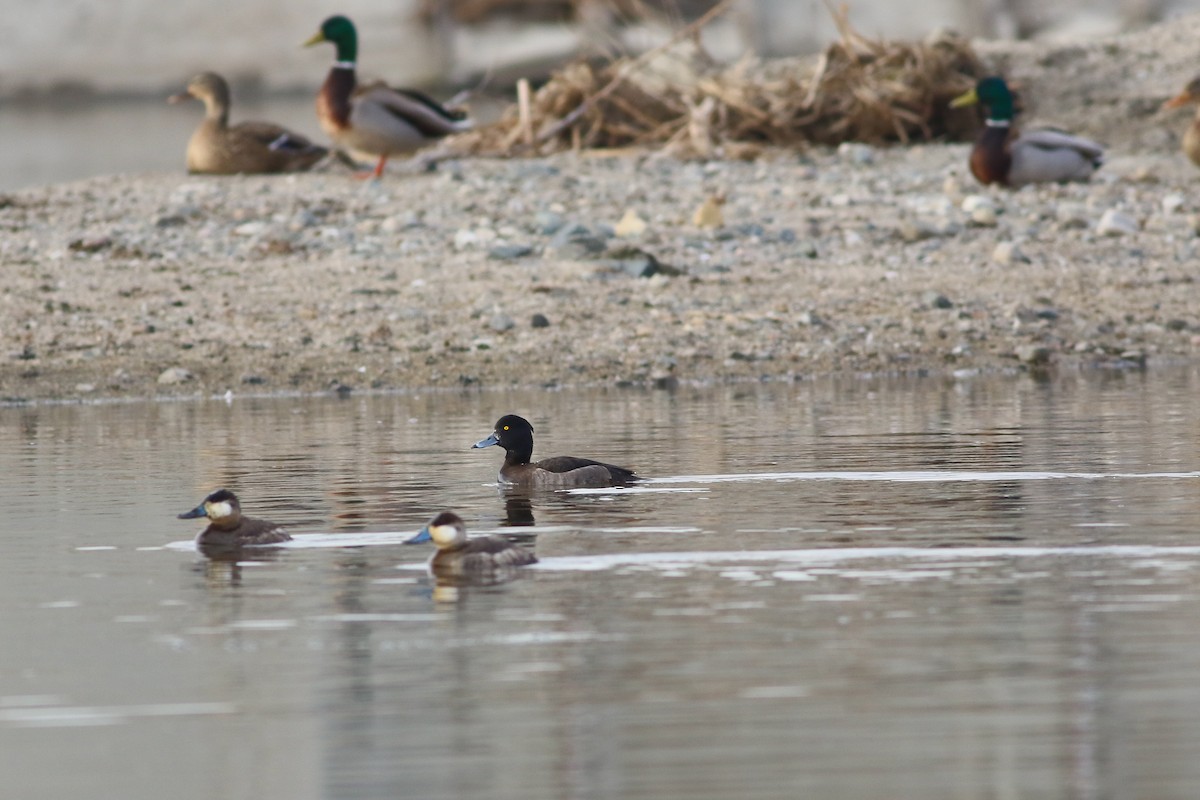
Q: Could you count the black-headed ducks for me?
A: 1